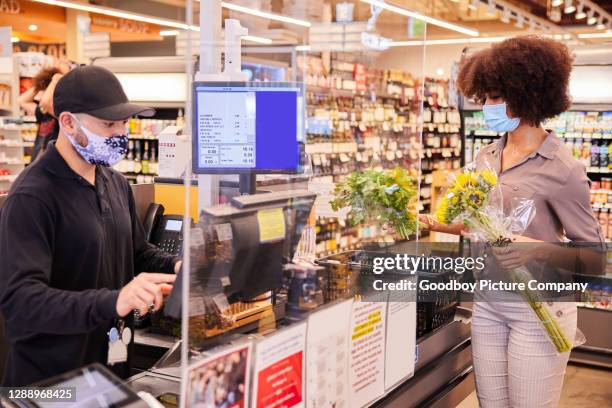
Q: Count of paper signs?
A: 5